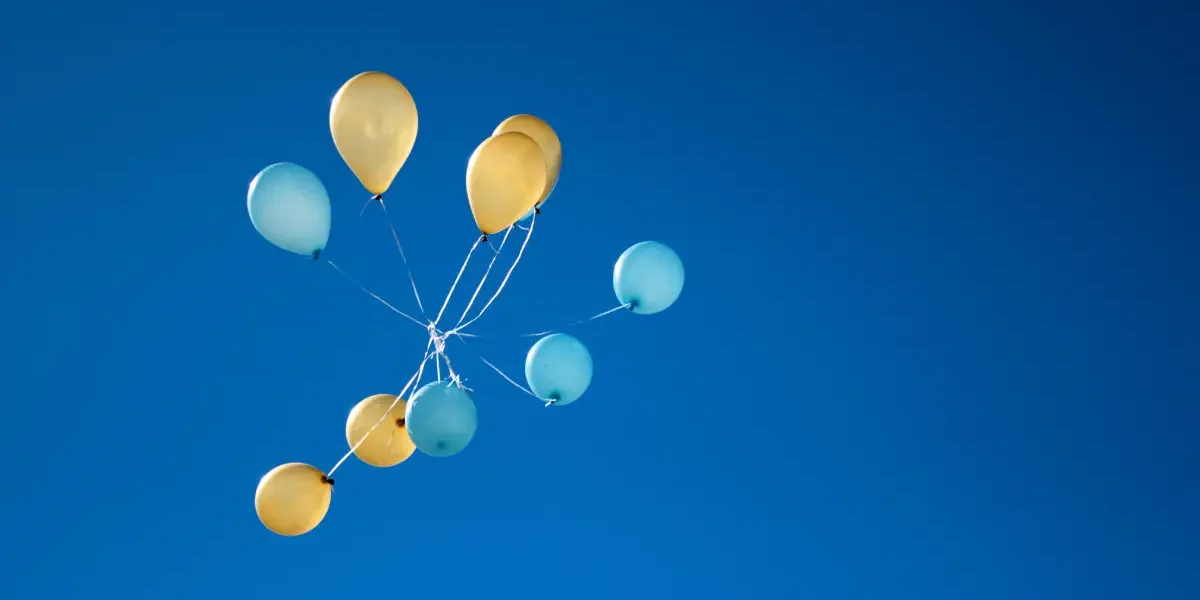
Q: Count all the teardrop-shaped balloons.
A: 4